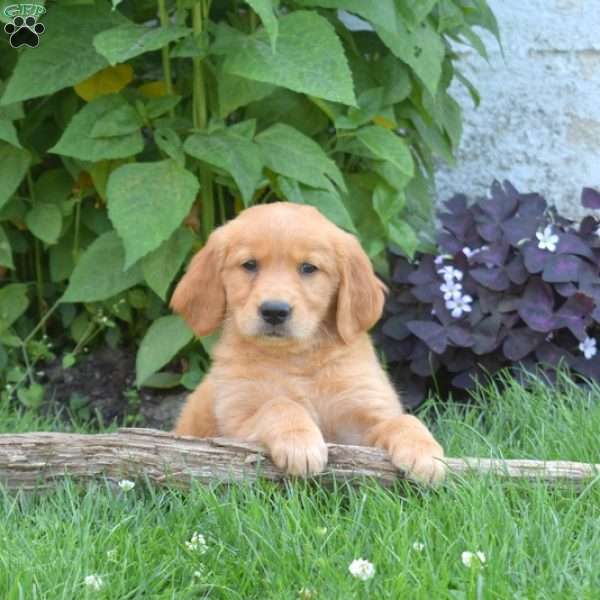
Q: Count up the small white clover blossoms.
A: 6